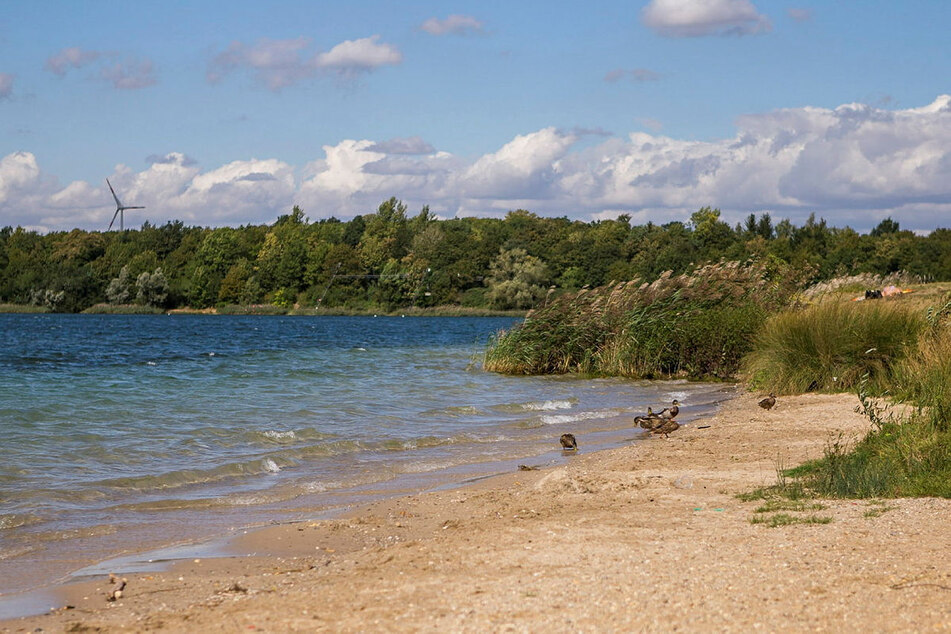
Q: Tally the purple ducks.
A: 0